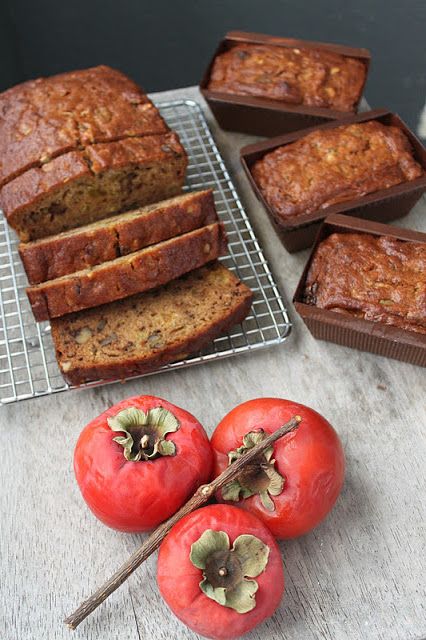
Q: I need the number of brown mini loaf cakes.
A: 3